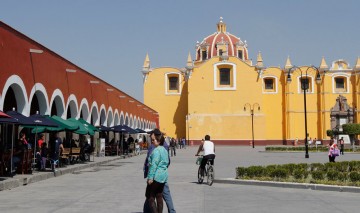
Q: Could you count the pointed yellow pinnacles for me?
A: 6